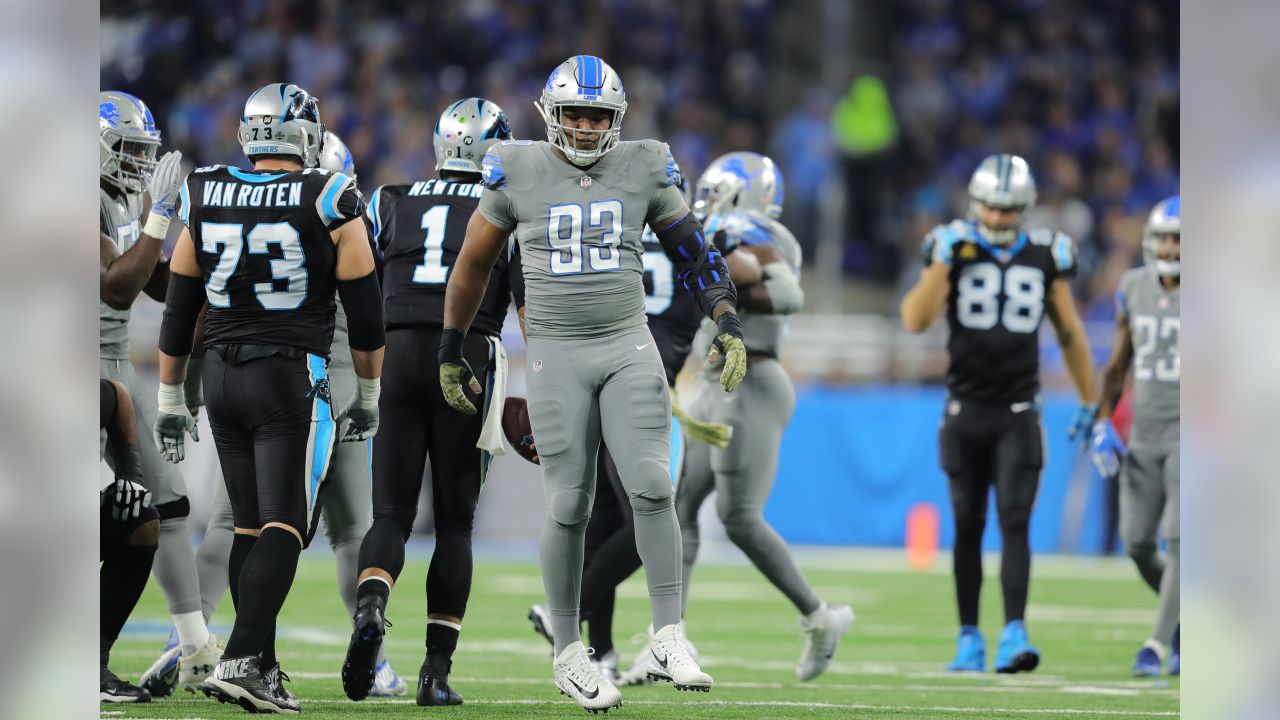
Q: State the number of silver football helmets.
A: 8